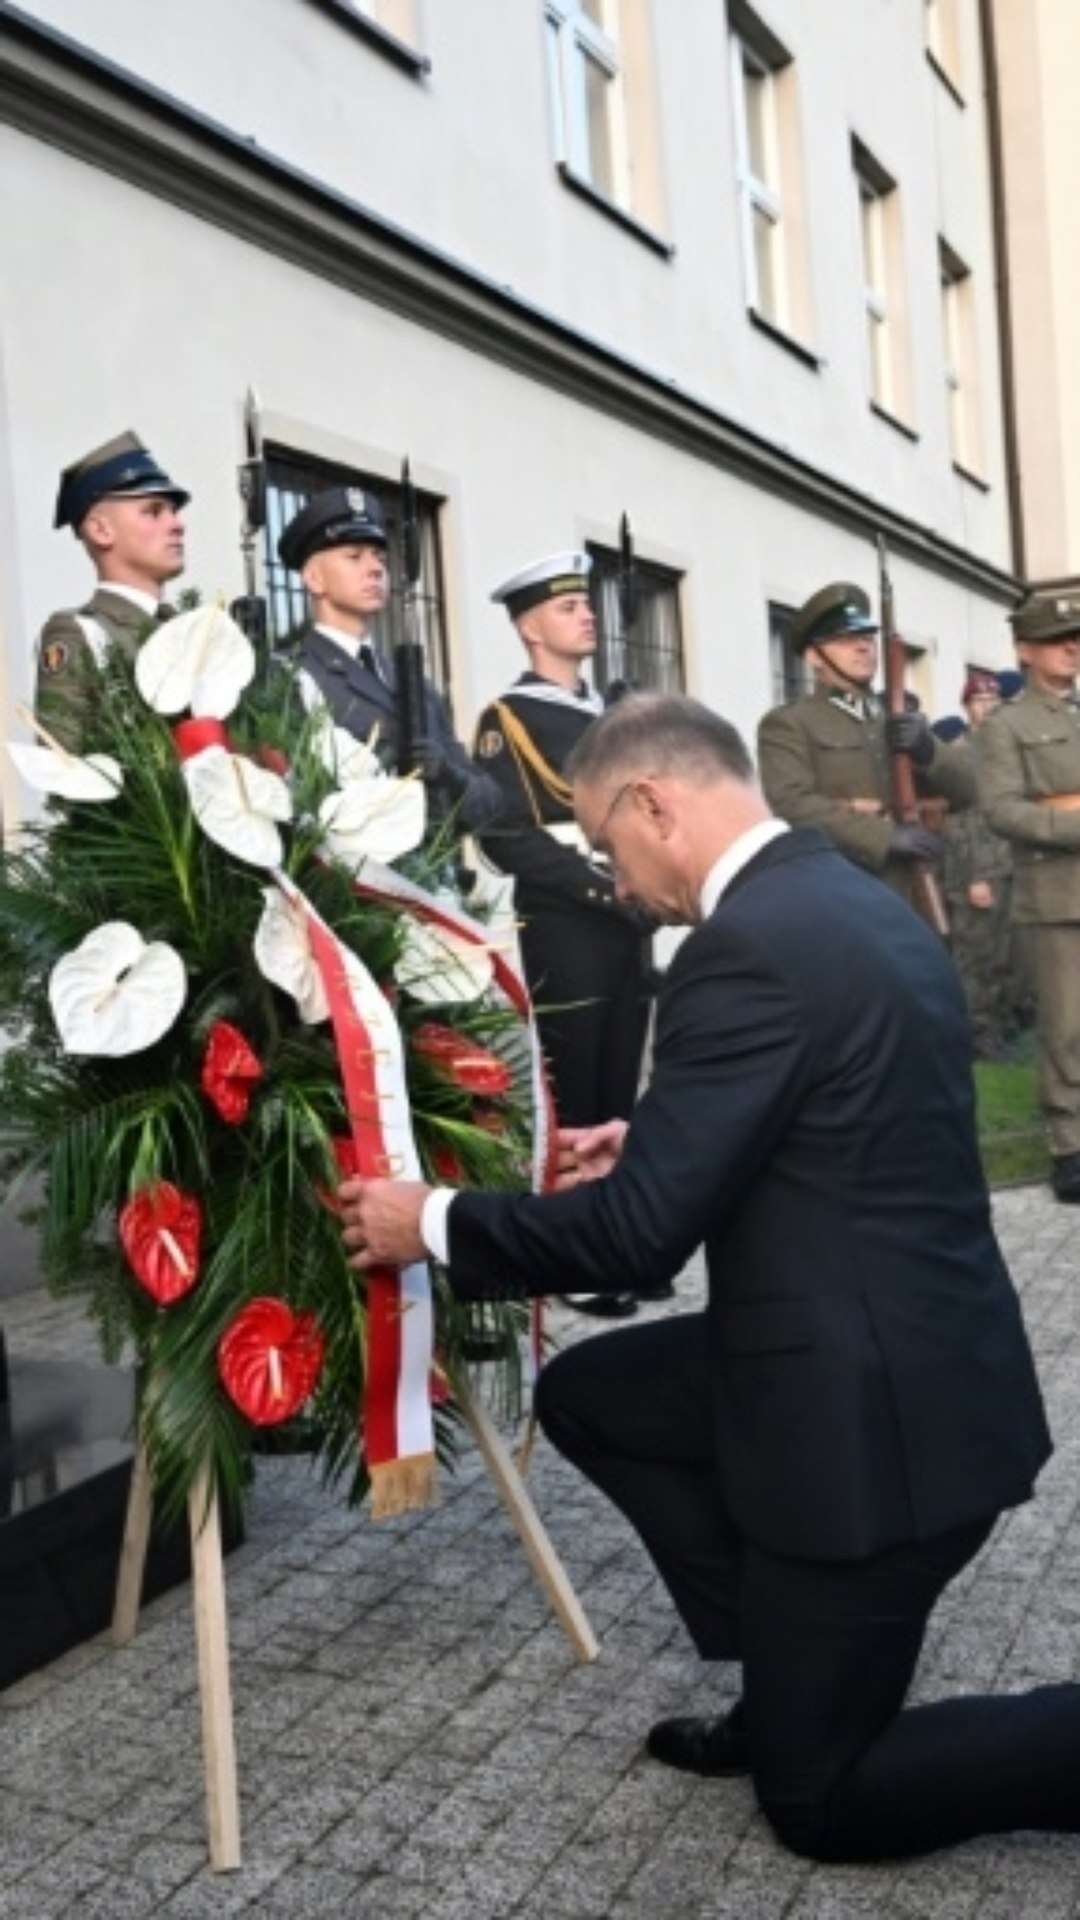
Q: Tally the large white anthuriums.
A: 8